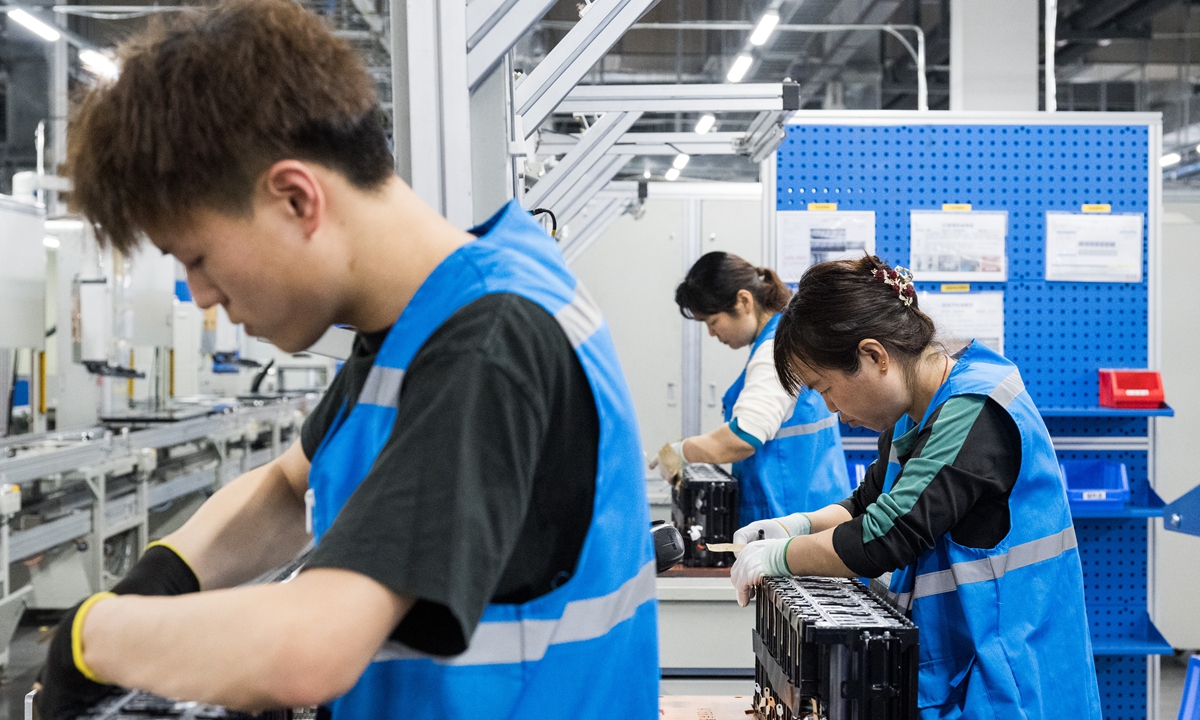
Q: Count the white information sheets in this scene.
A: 4